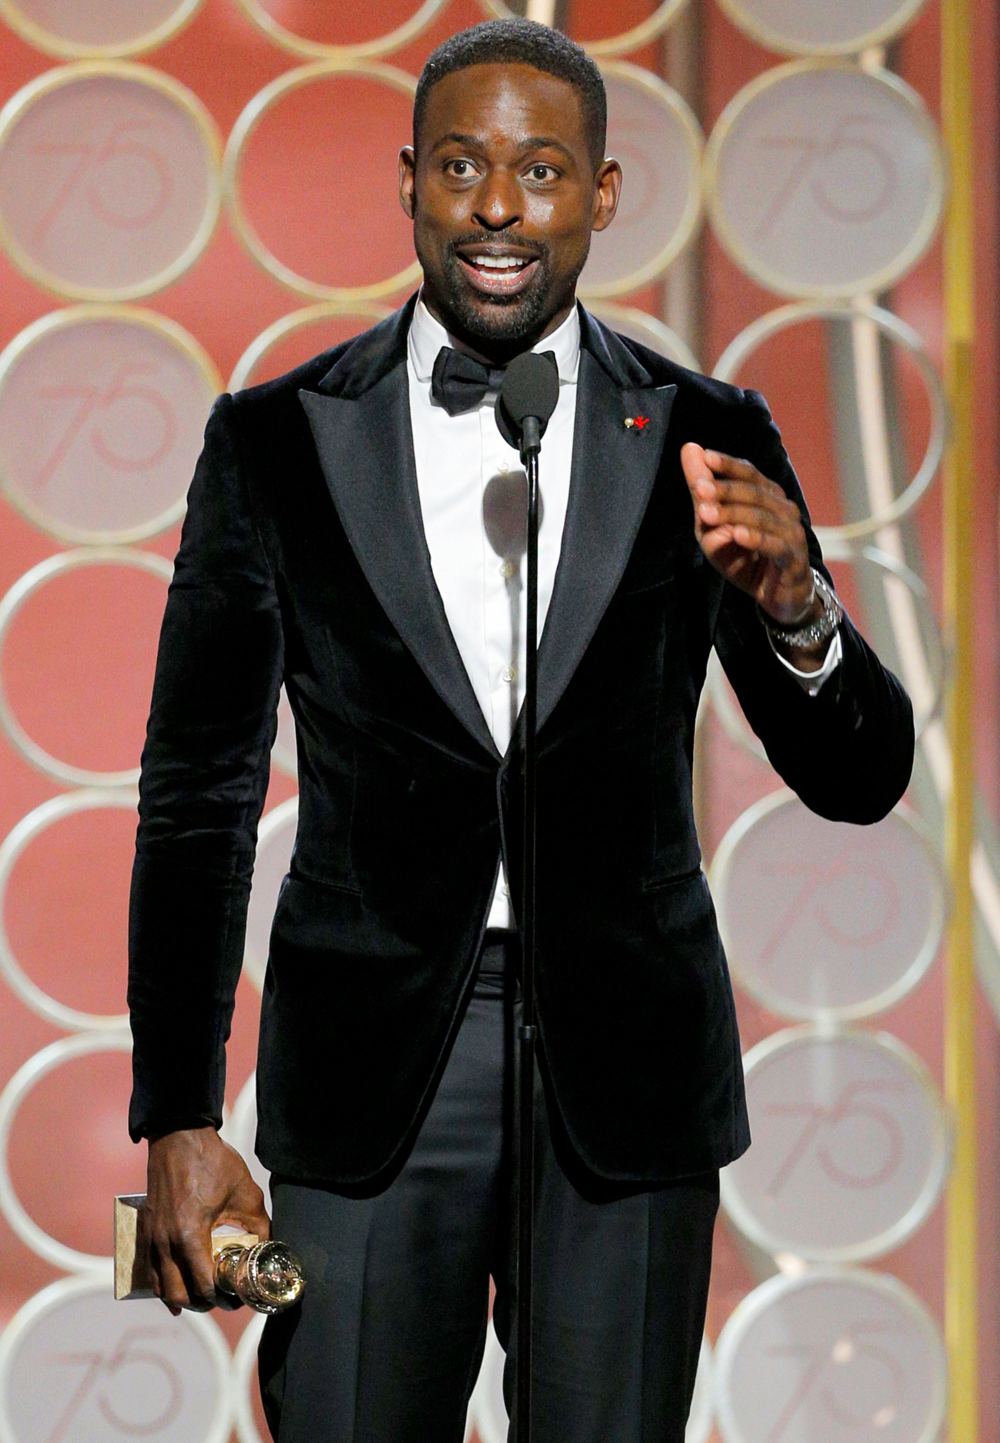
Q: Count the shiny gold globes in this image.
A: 1